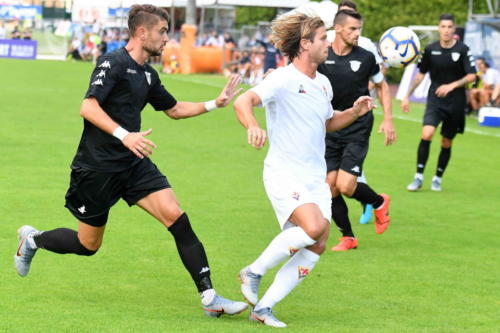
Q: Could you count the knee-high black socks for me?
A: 6